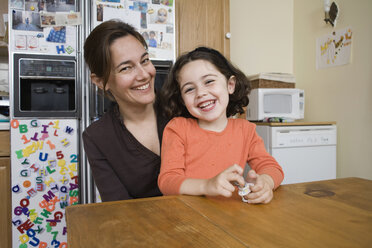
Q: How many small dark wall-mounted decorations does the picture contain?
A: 1